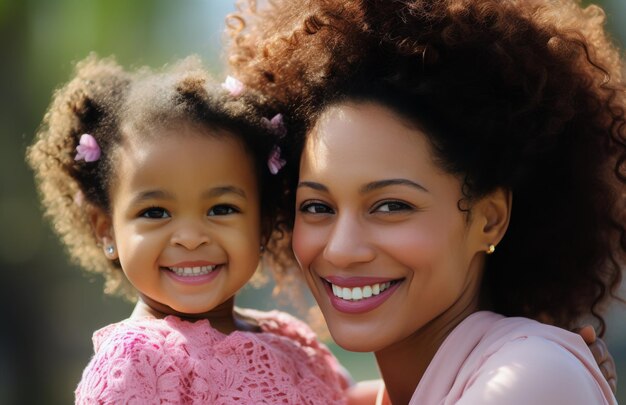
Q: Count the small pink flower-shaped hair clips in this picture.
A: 4